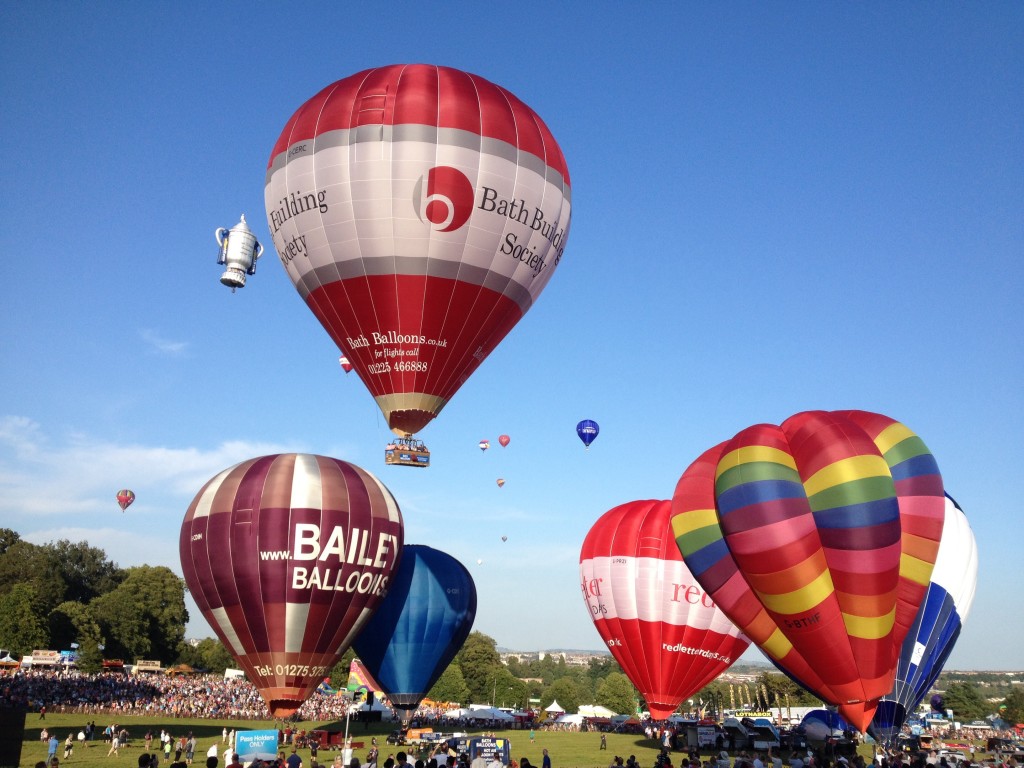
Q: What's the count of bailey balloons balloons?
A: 1